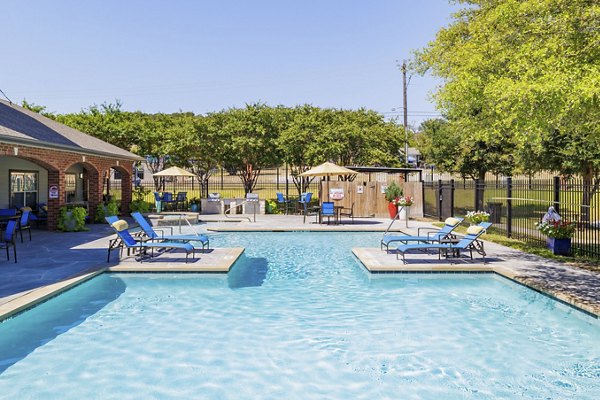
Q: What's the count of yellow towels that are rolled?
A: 3